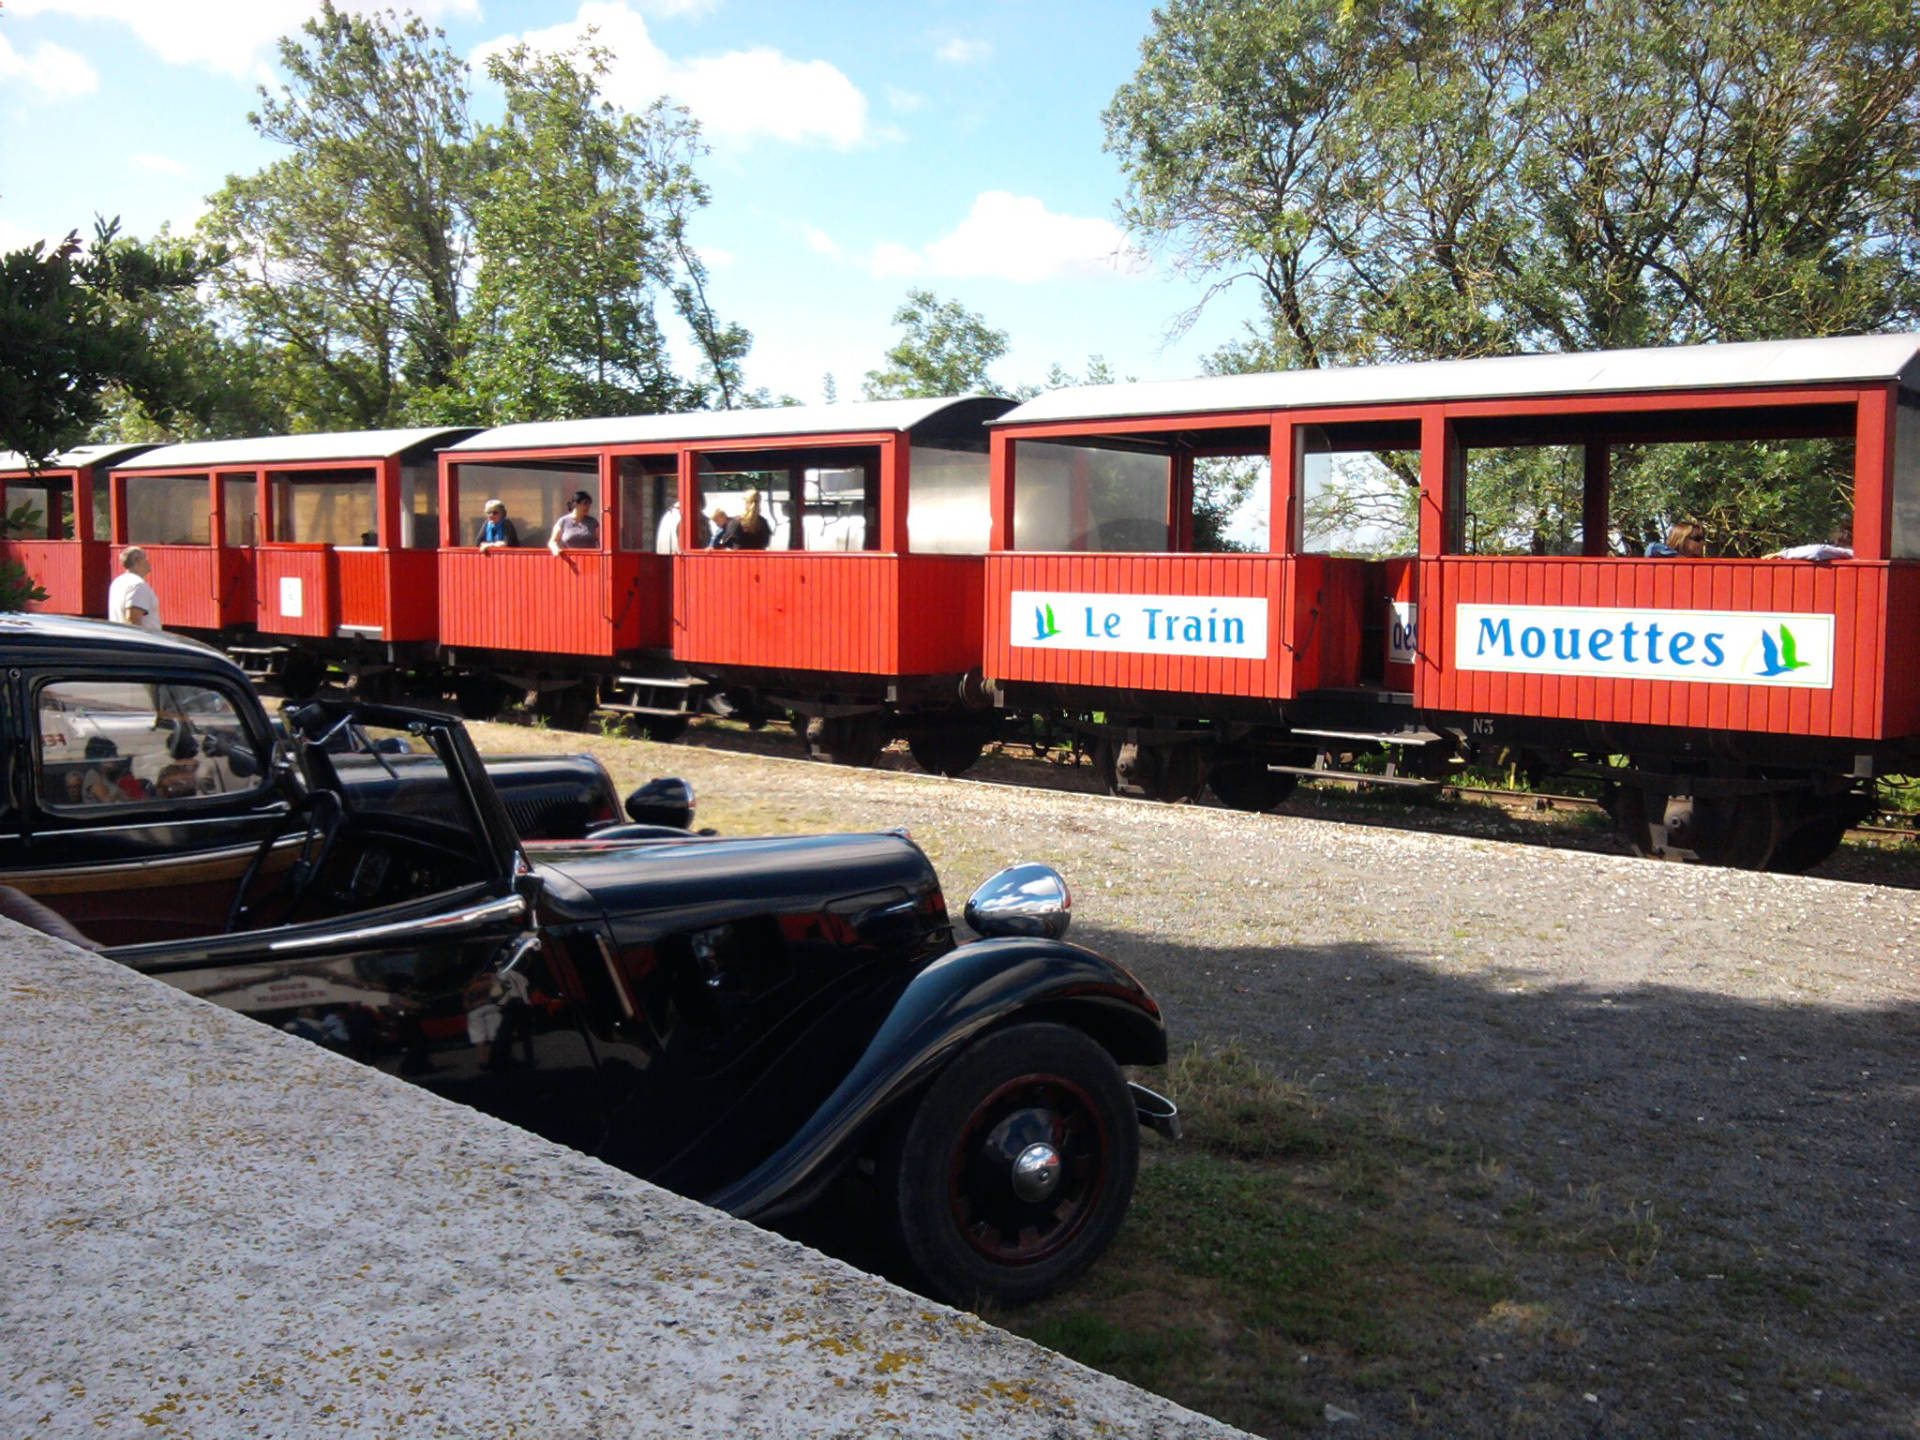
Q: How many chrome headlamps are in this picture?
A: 1